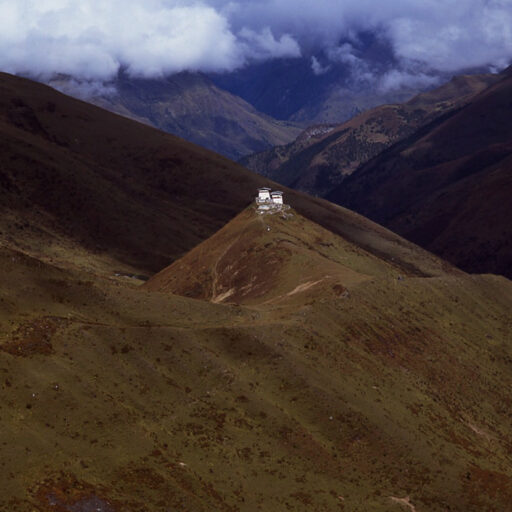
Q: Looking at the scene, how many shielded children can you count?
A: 0